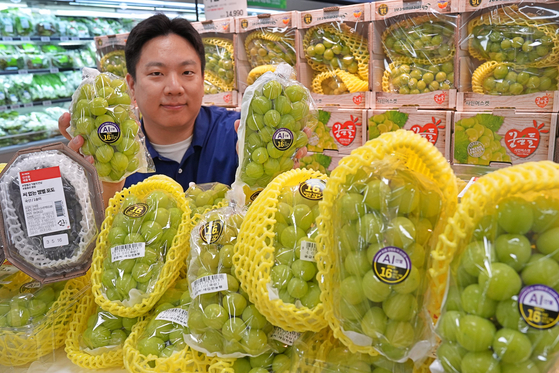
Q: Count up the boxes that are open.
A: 6